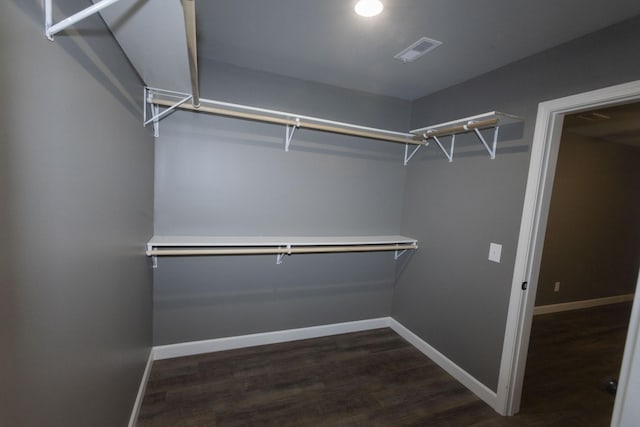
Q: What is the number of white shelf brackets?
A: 10